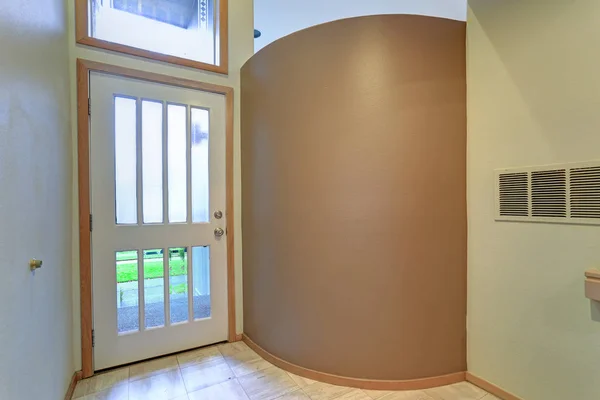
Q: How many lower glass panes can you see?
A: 4